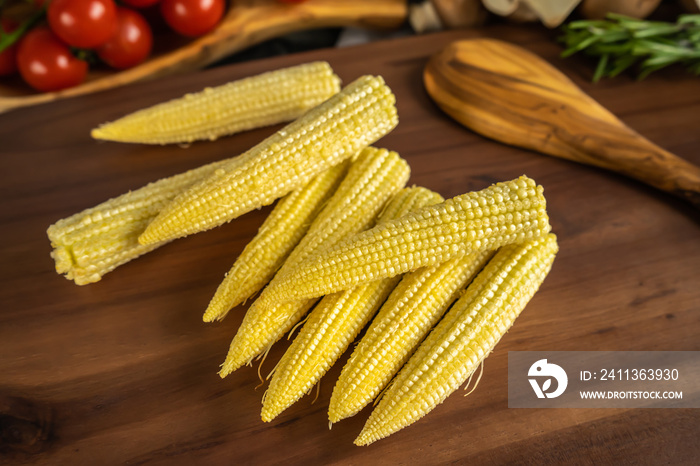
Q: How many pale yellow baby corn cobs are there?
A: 9